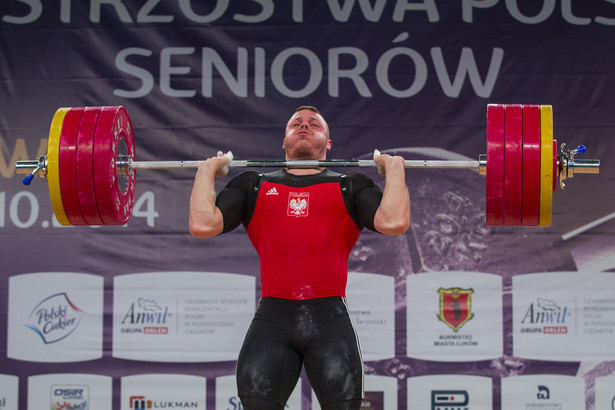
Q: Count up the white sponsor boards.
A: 13